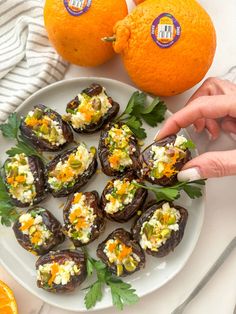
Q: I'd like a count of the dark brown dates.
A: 12